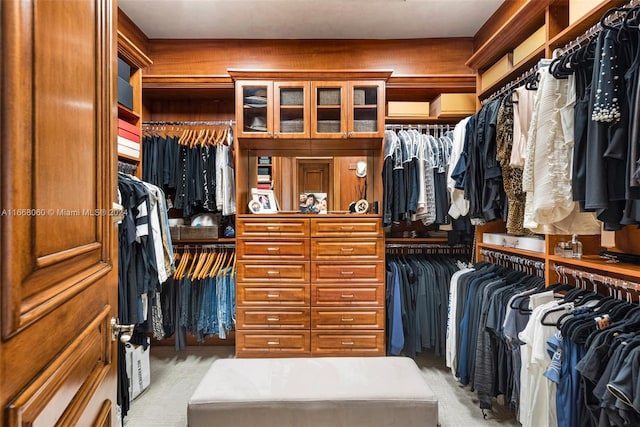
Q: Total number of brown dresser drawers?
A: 12